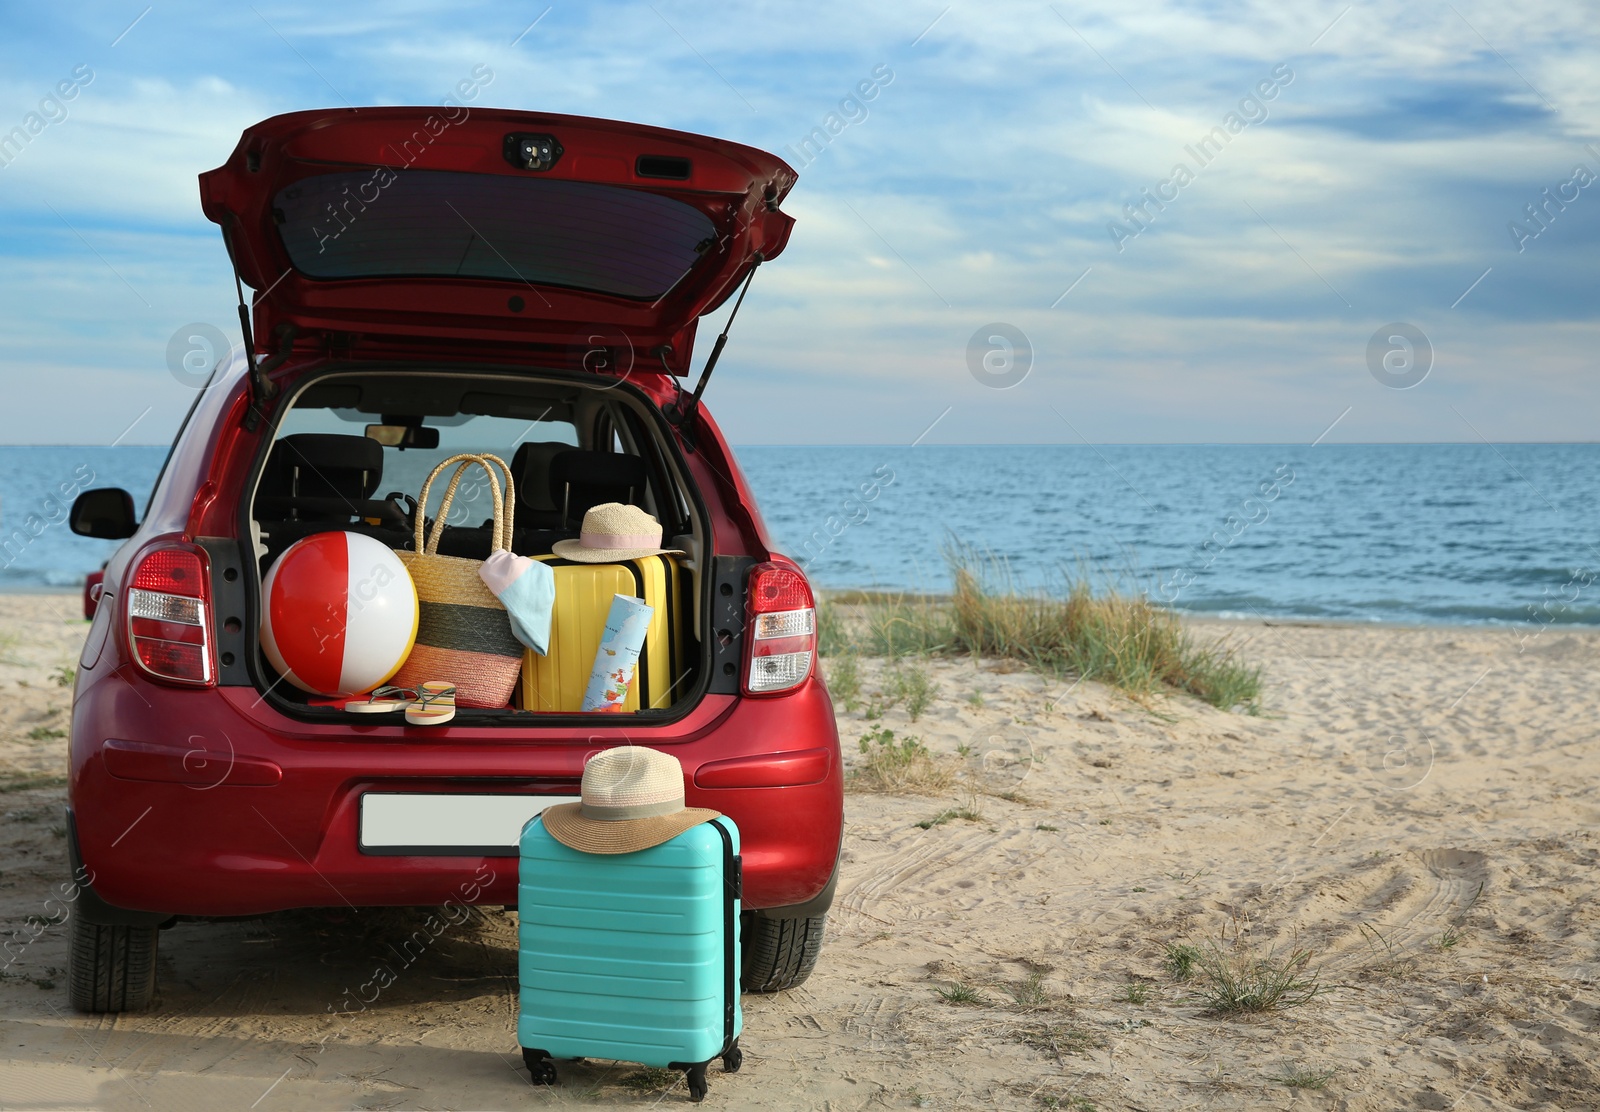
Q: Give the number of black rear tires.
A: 2